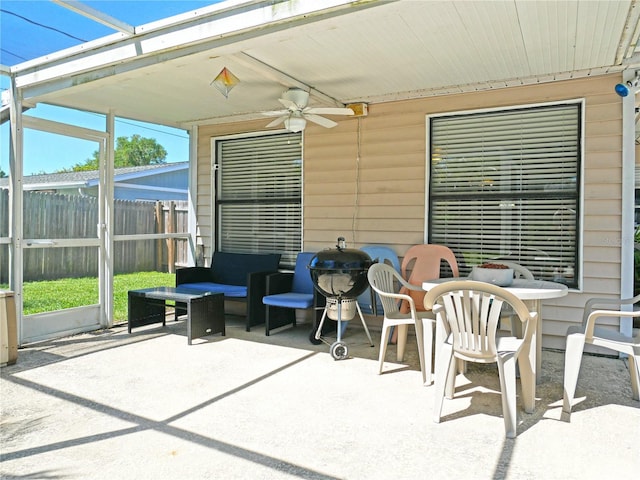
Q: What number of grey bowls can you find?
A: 1